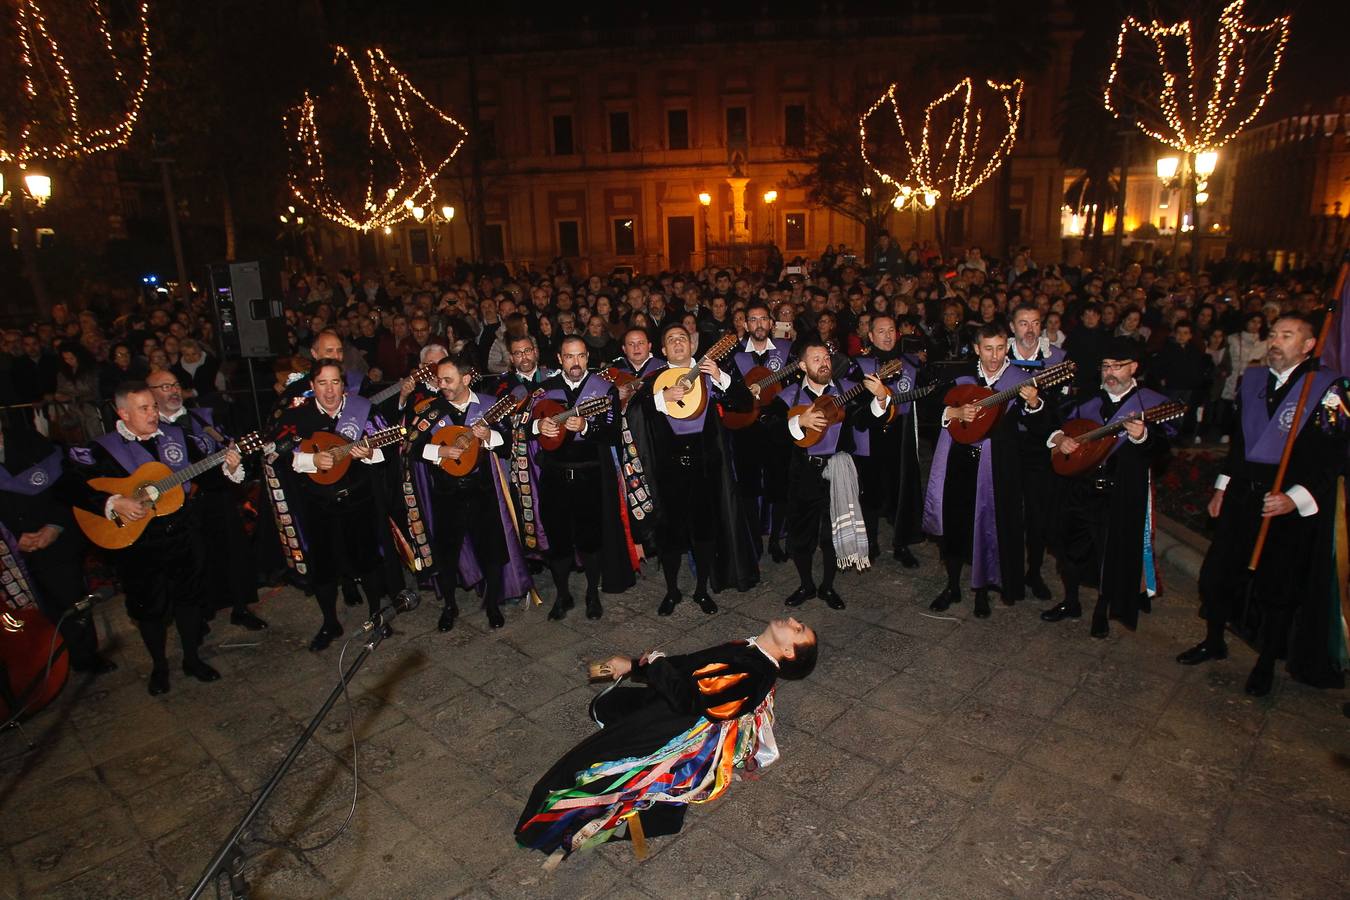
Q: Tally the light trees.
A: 4